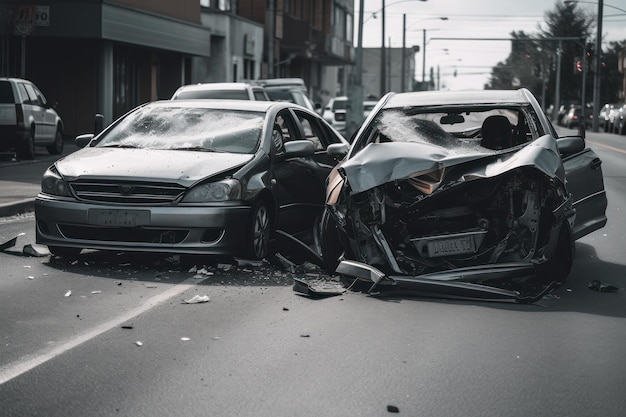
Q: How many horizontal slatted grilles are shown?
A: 1